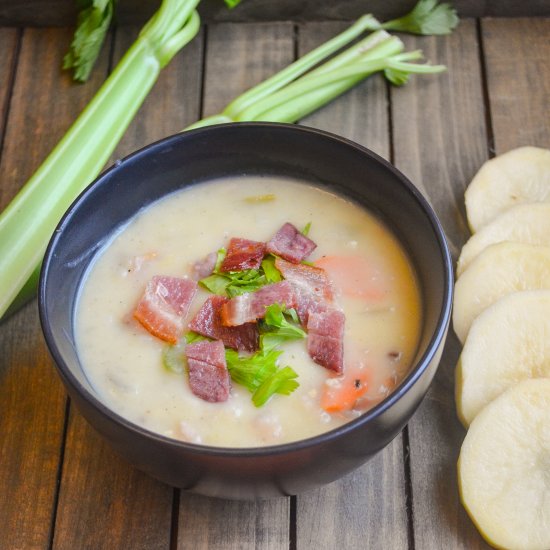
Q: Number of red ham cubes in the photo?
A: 8